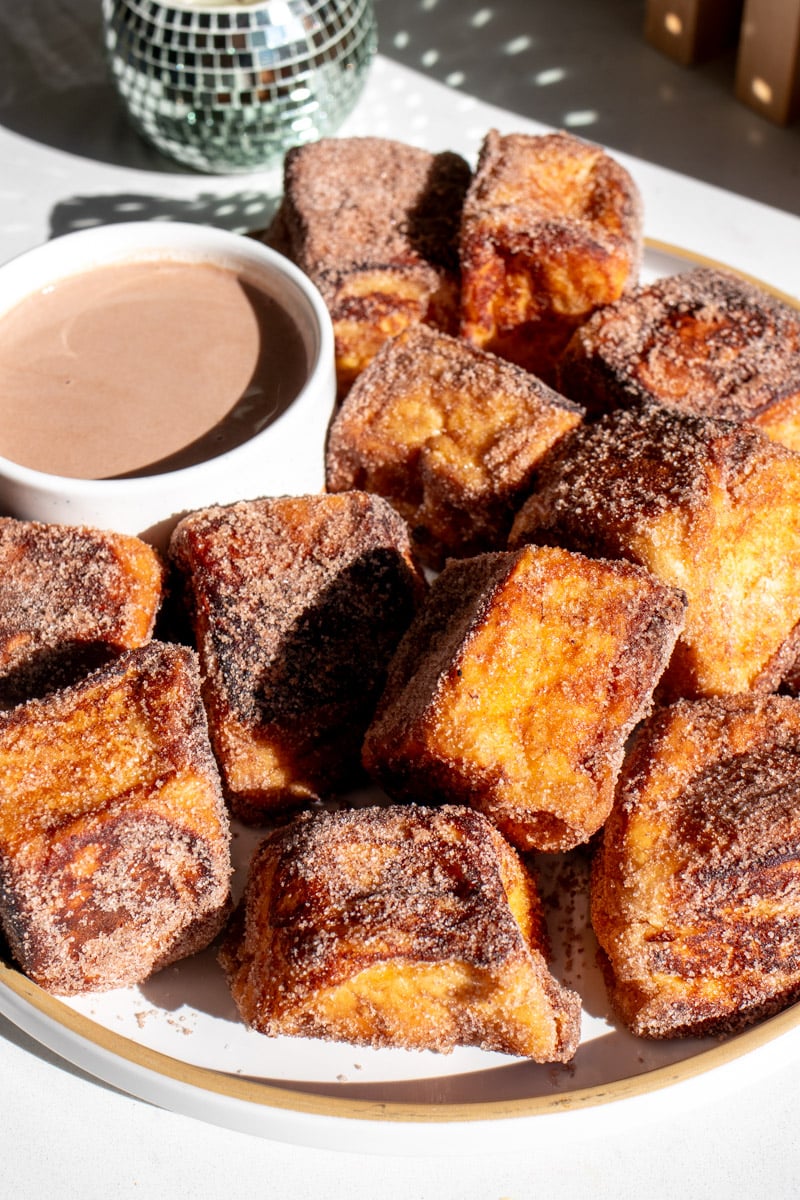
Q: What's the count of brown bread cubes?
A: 11